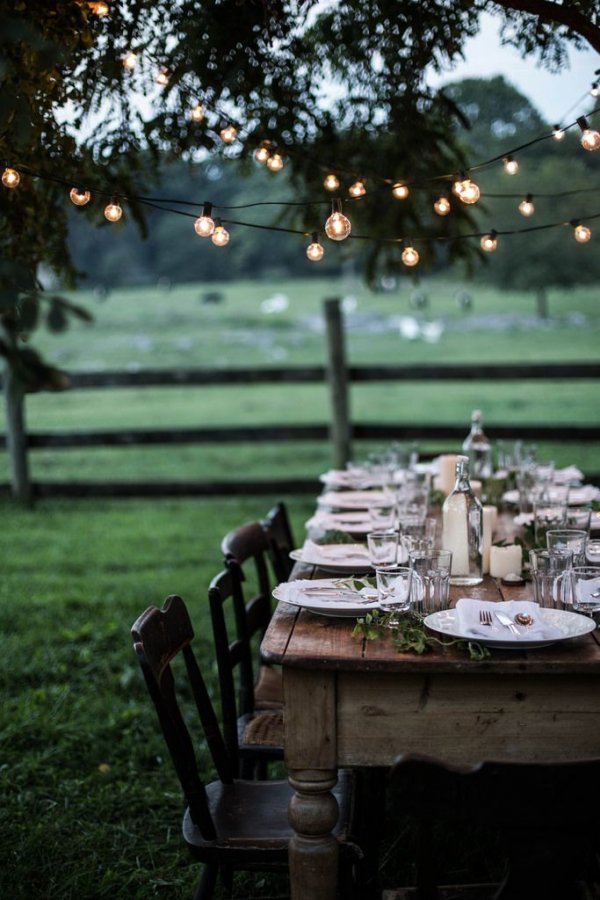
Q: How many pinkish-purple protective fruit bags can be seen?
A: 0